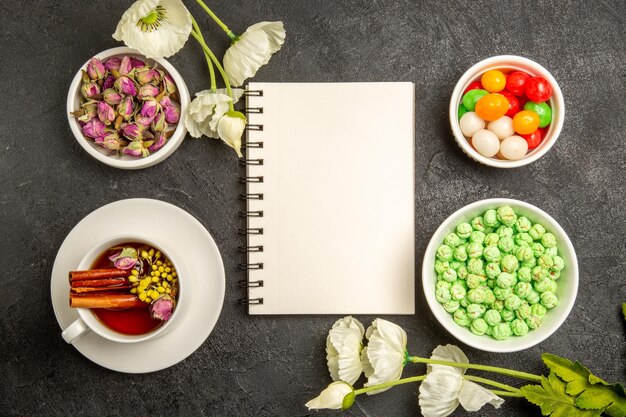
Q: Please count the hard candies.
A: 15